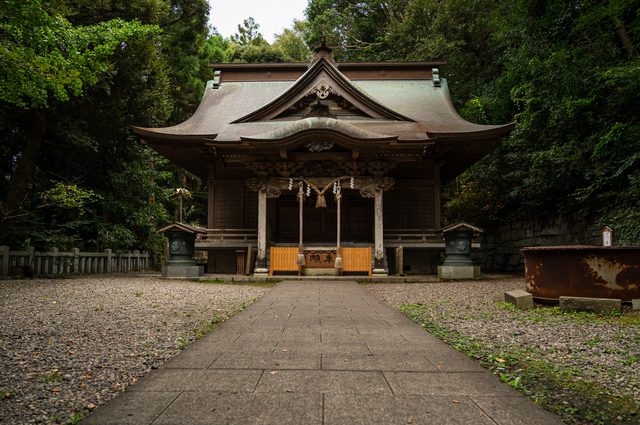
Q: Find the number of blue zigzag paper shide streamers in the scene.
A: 0